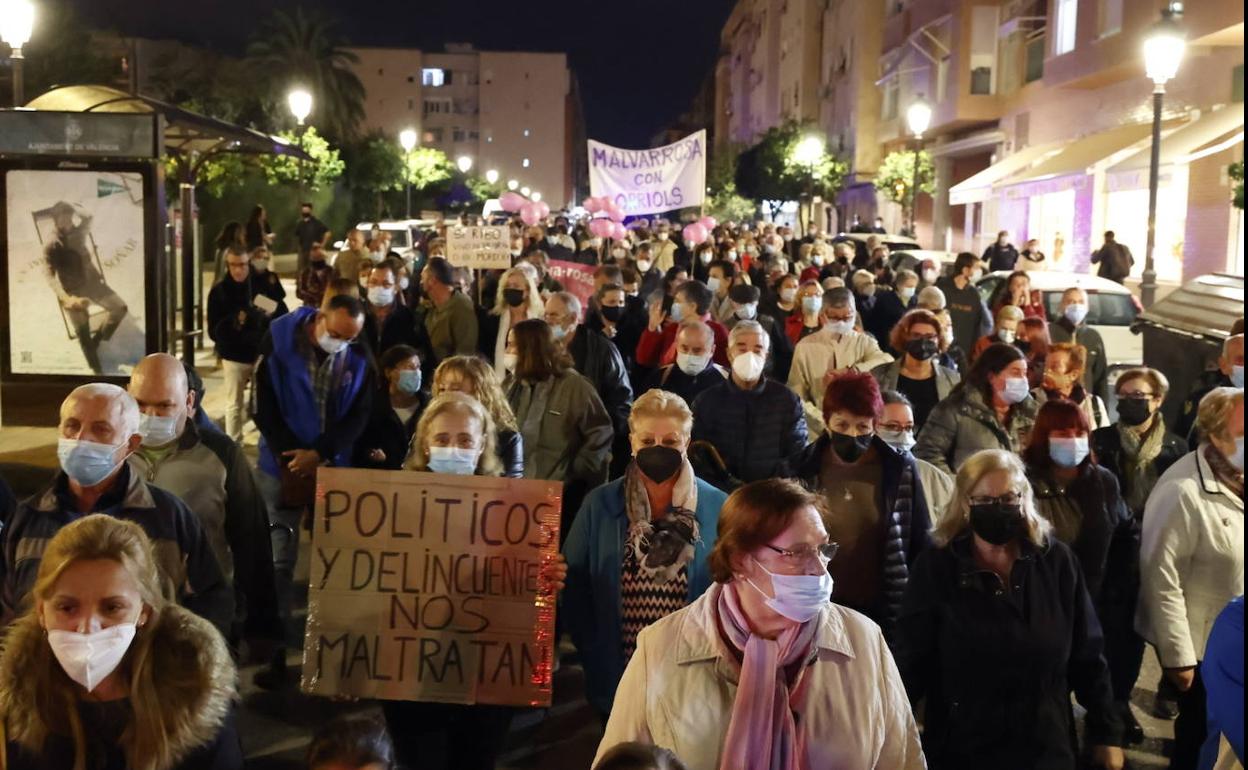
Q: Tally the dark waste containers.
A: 1